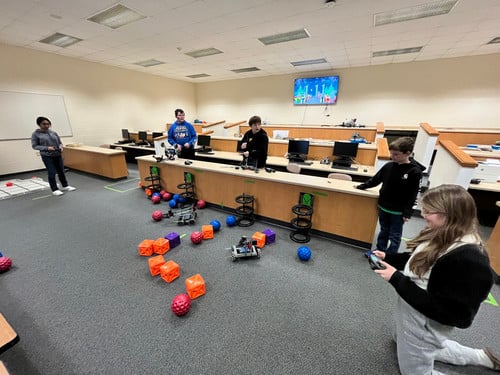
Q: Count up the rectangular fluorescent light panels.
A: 11